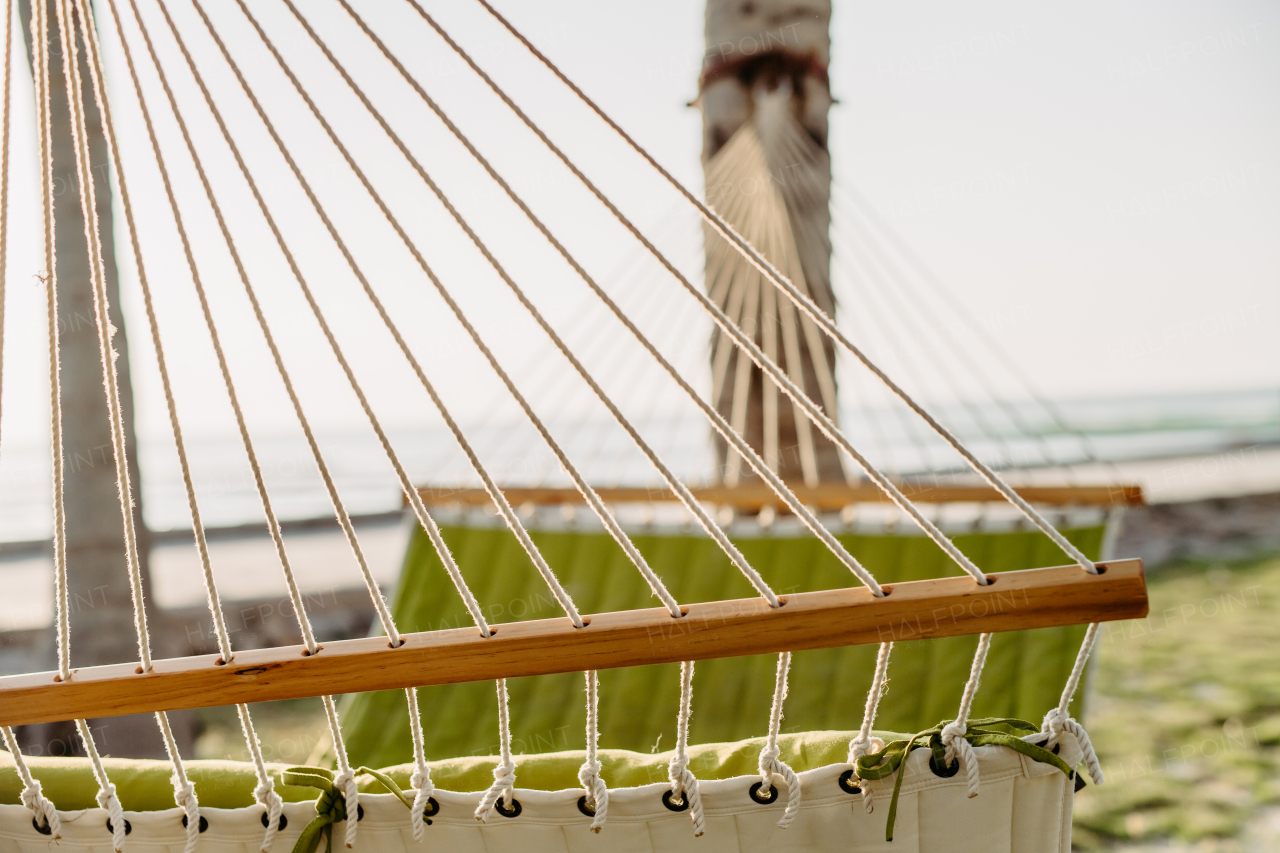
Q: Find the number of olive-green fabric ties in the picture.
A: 2